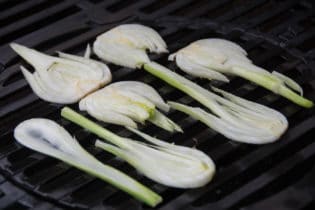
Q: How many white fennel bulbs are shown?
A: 7